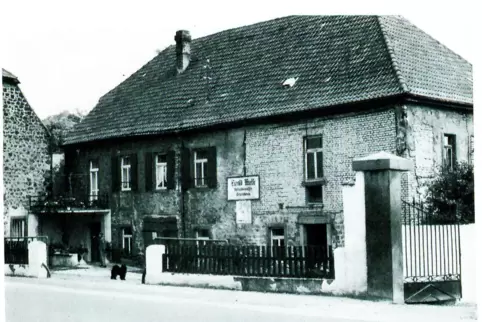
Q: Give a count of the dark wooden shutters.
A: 6